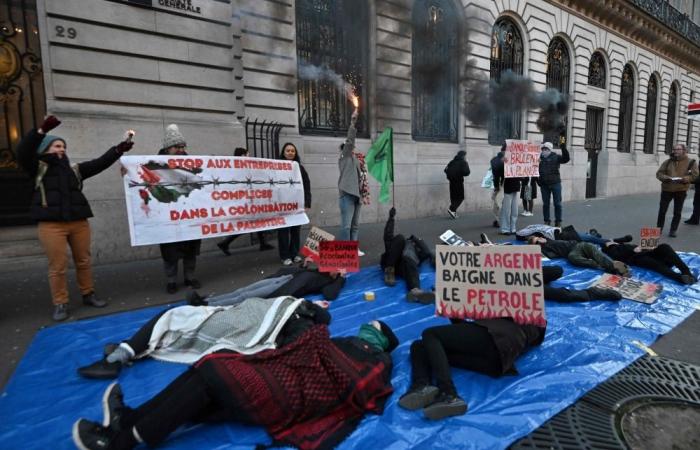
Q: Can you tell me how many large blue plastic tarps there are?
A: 1